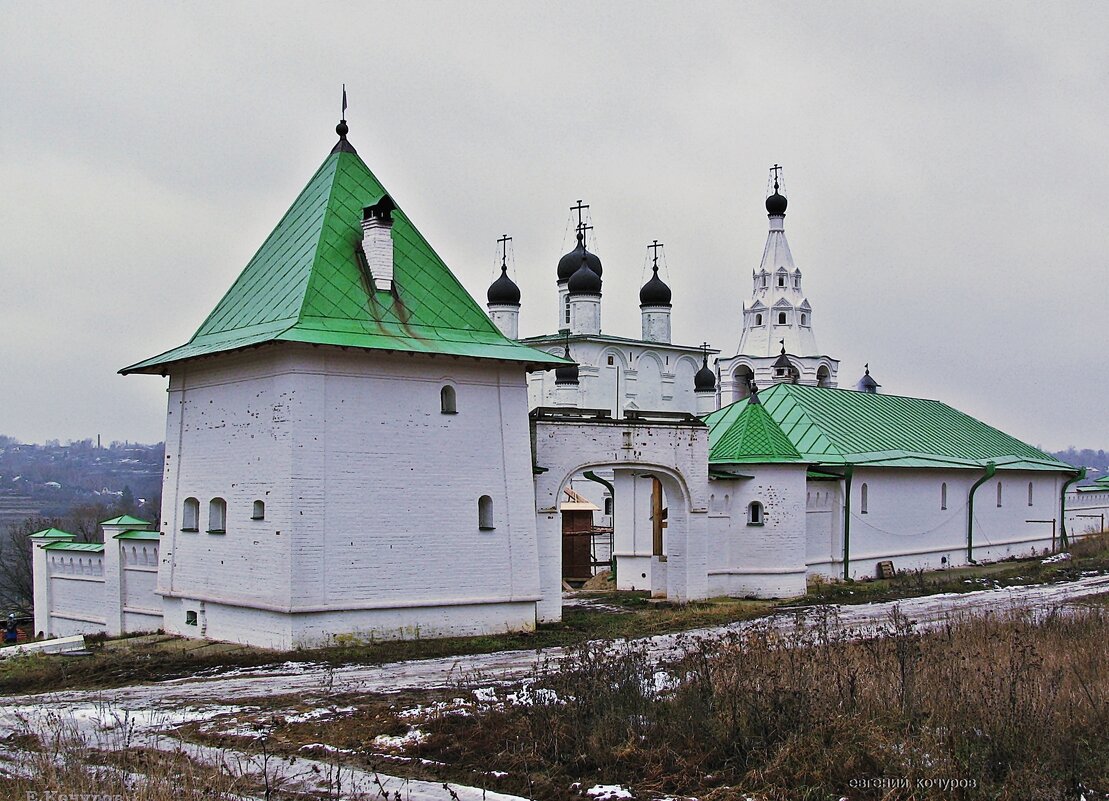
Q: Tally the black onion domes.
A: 7